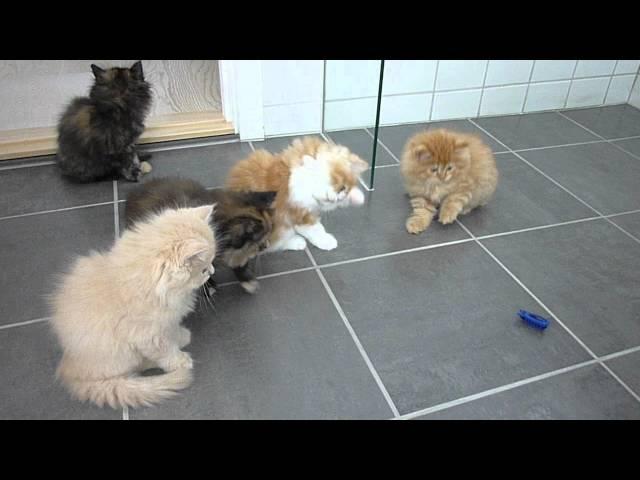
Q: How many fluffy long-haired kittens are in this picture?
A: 5